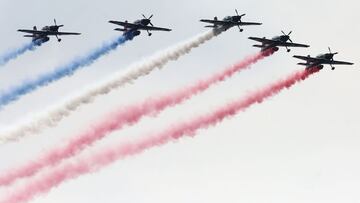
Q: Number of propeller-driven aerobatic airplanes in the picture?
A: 5